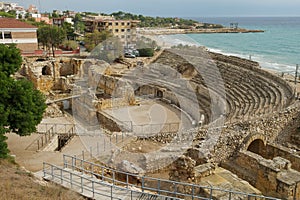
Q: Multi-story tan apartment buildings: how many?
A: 1